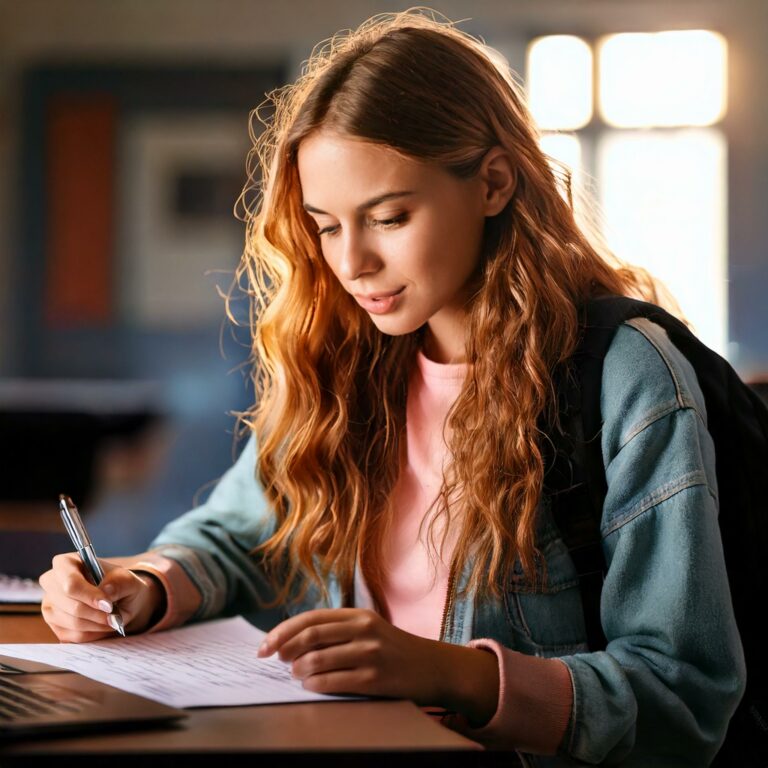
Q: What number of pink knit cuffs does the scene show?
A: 2